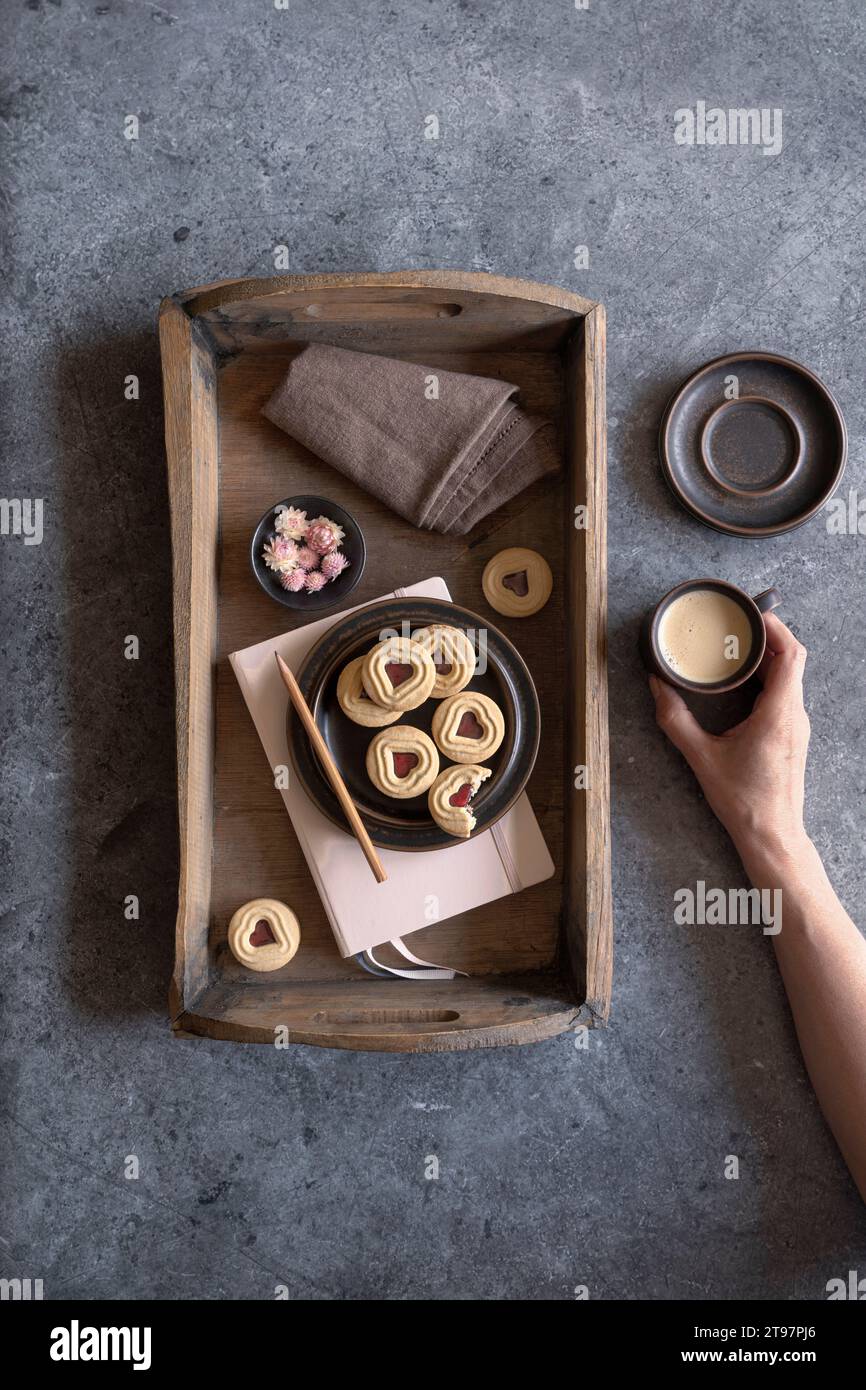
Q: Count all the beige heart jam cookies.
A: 8